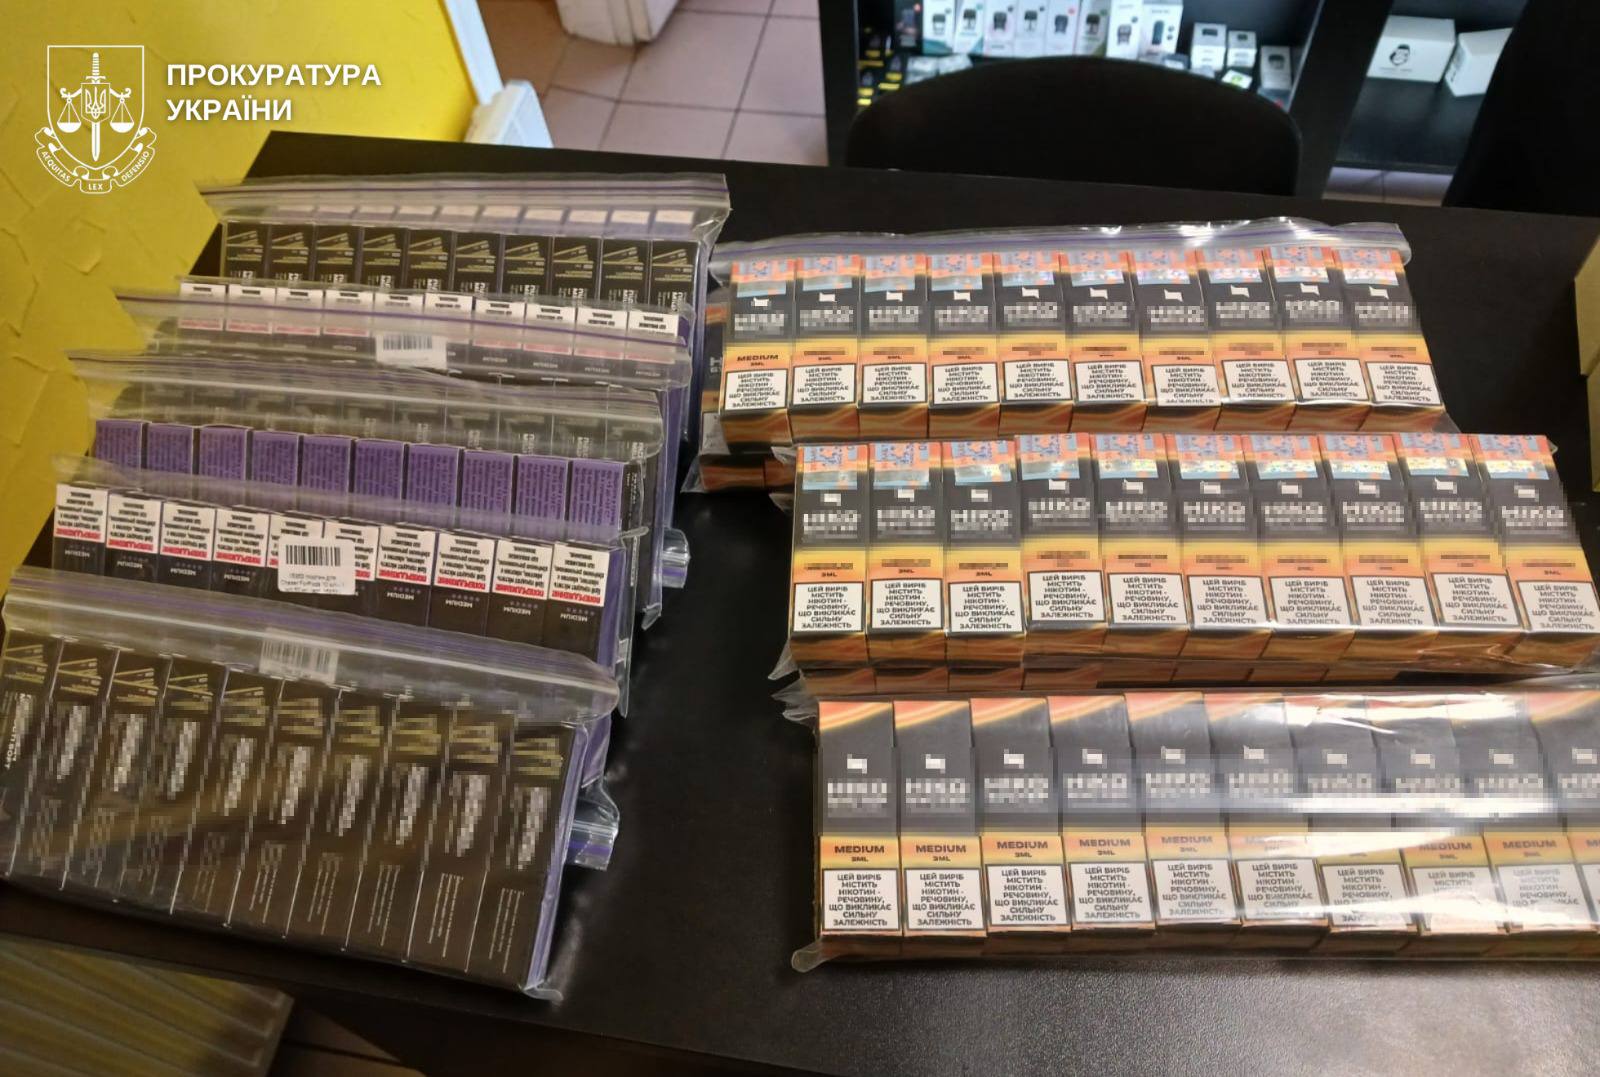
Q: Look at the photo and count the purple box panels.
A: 10